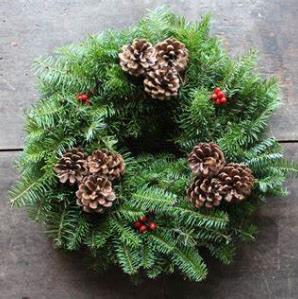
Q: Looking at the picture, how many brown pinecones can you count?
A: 9